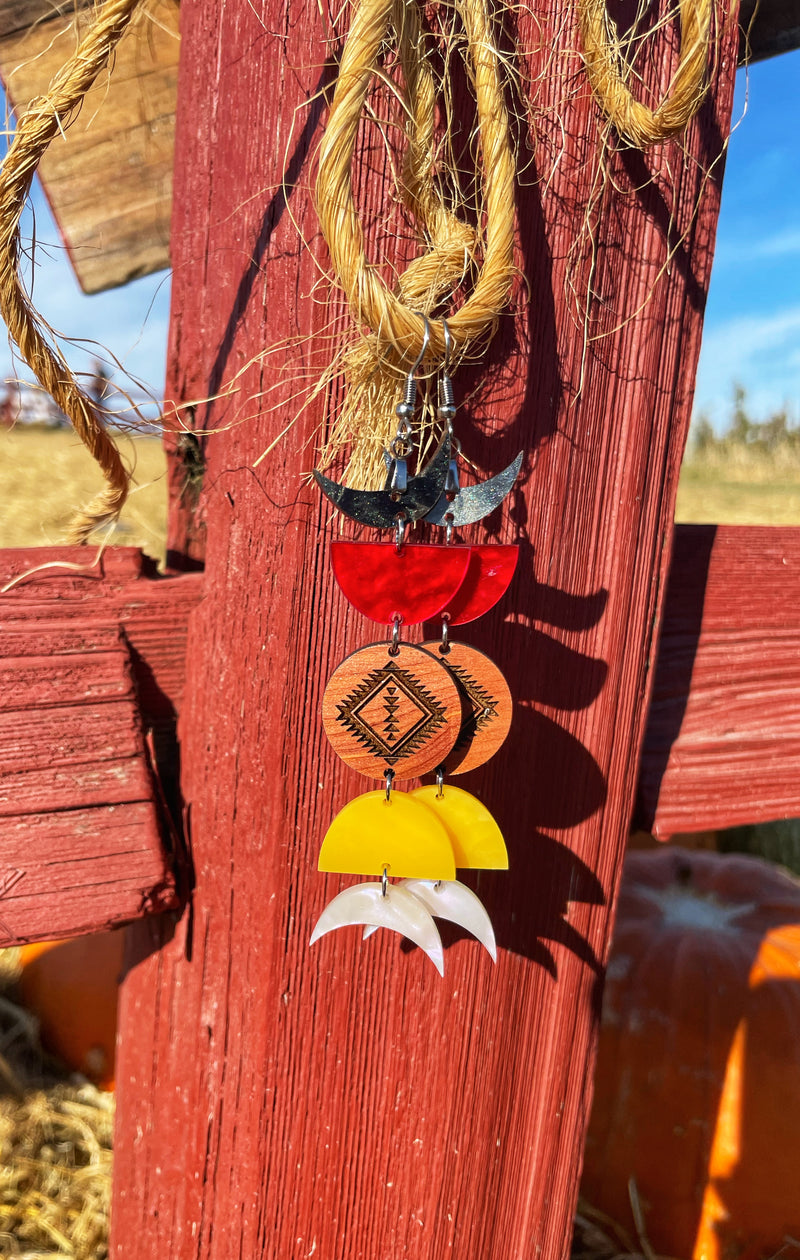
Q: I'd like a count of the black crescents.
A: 2